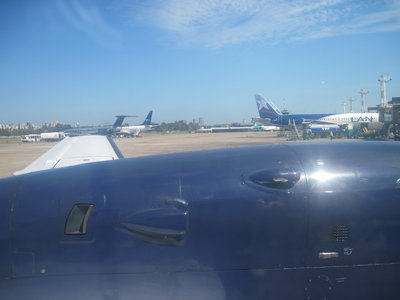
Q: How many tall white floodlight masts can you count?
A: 4